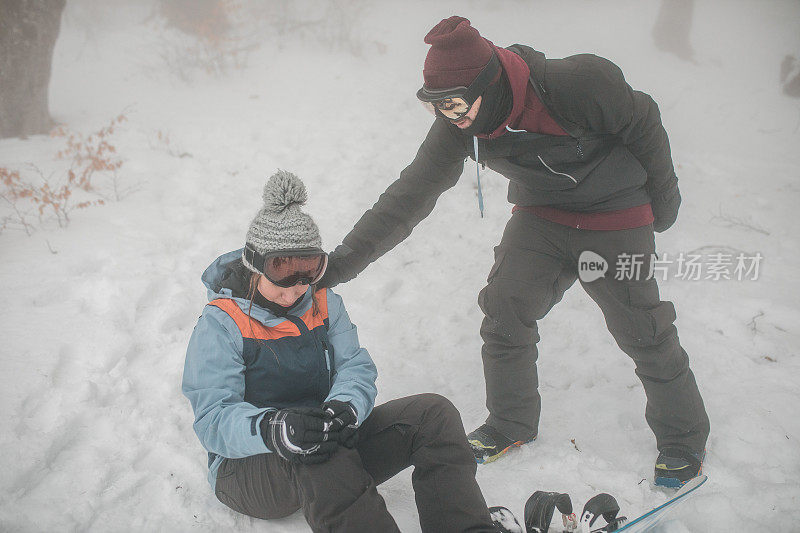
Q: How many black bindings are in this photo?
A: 2